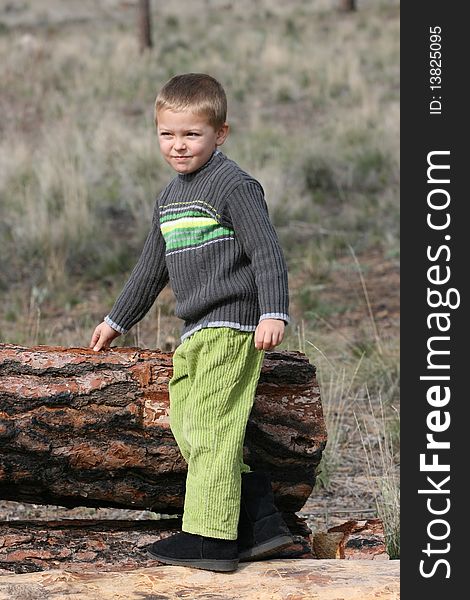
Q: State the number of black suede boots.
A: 2